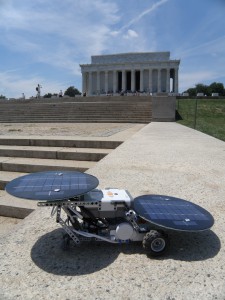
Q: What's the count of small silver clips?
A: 4